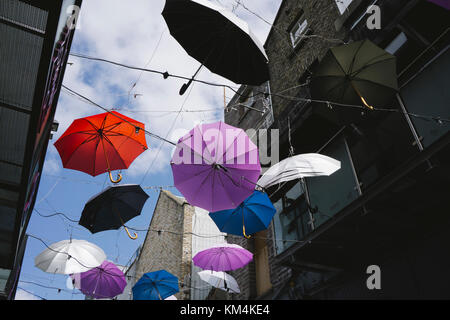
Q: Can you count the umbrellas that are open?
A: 12